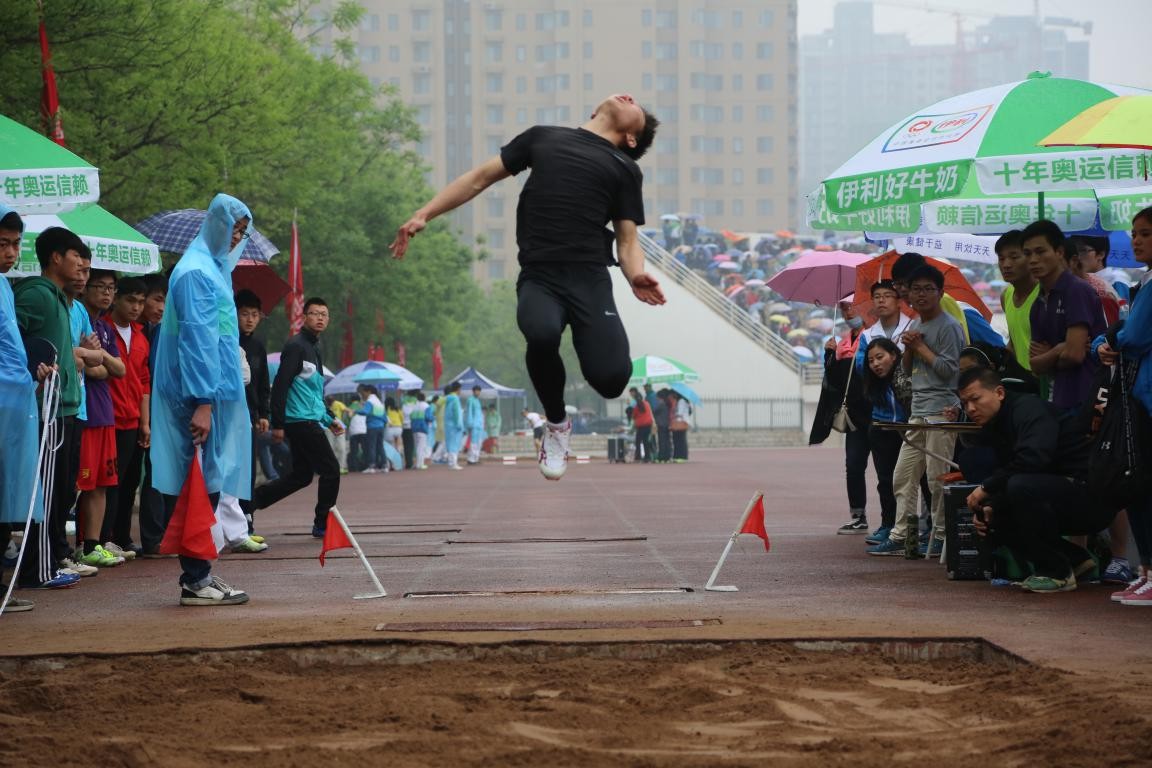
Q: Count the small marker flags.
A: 2